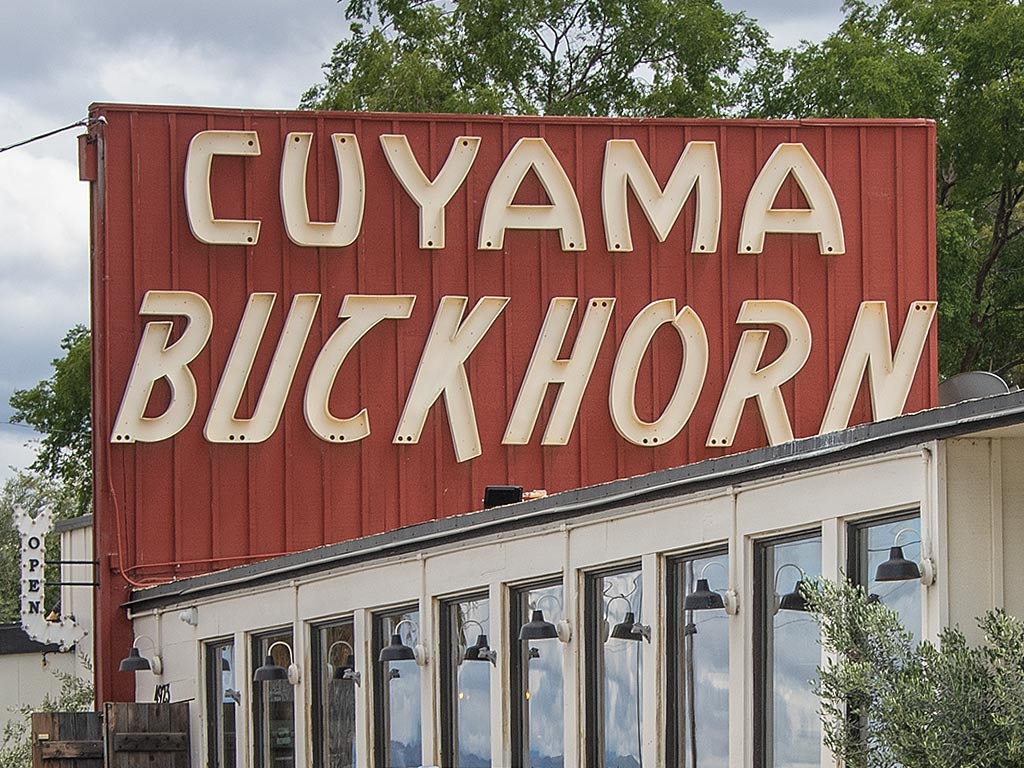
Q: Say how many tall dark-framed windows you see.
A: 10